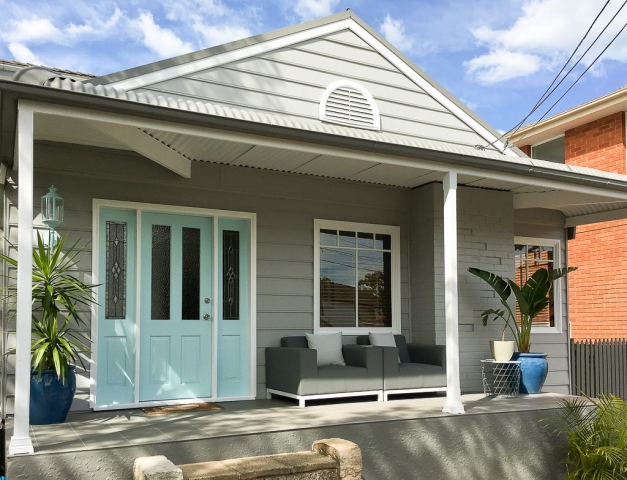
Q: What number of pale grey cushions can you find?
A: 2